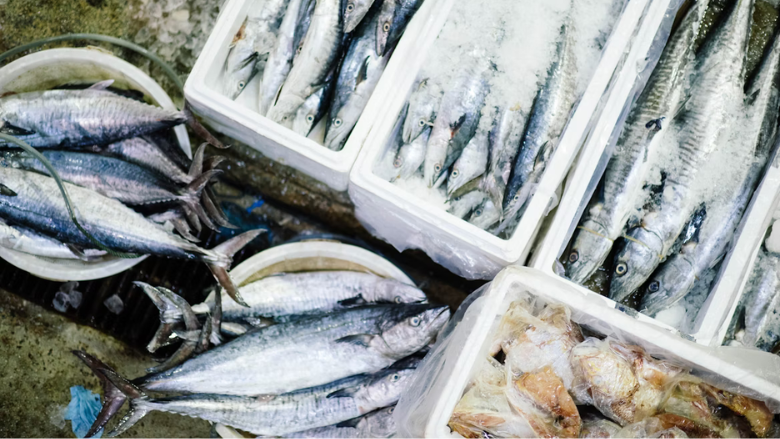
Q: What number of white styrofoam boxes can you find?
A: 5